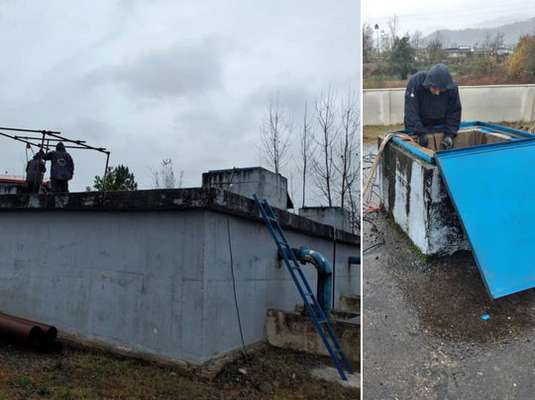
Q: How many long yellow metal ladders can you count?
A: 0